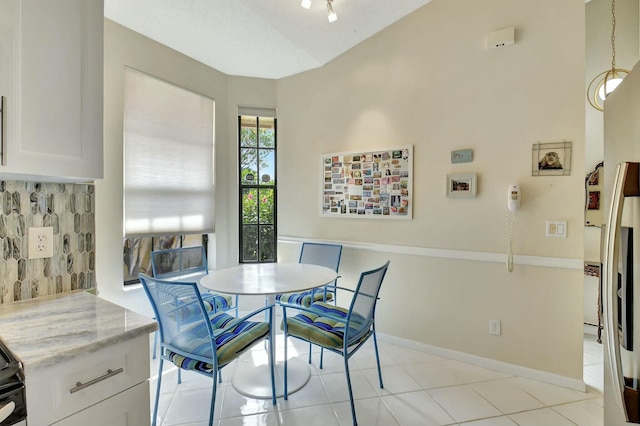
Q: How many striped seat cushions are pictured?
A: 4